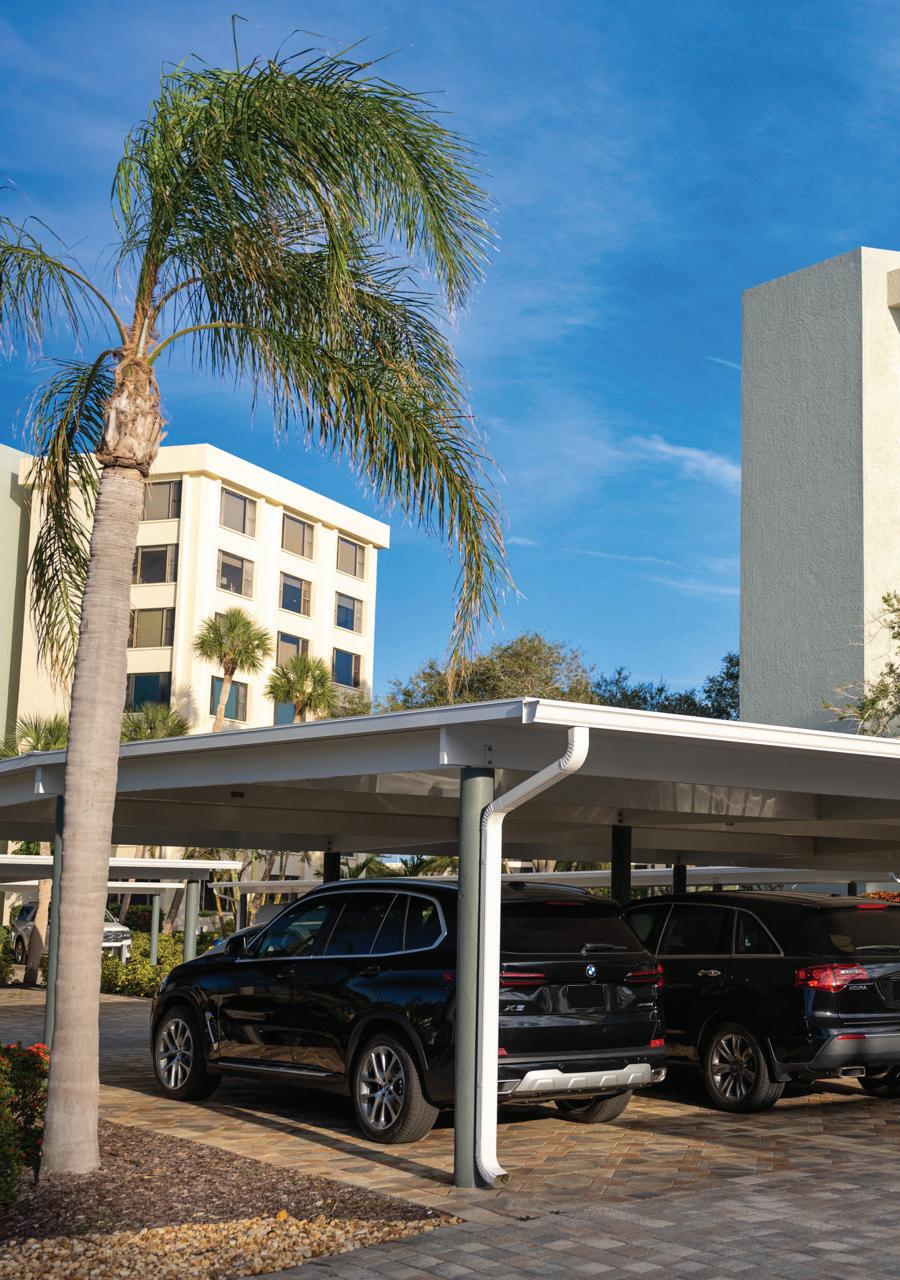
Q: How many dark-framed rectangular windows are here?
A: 15